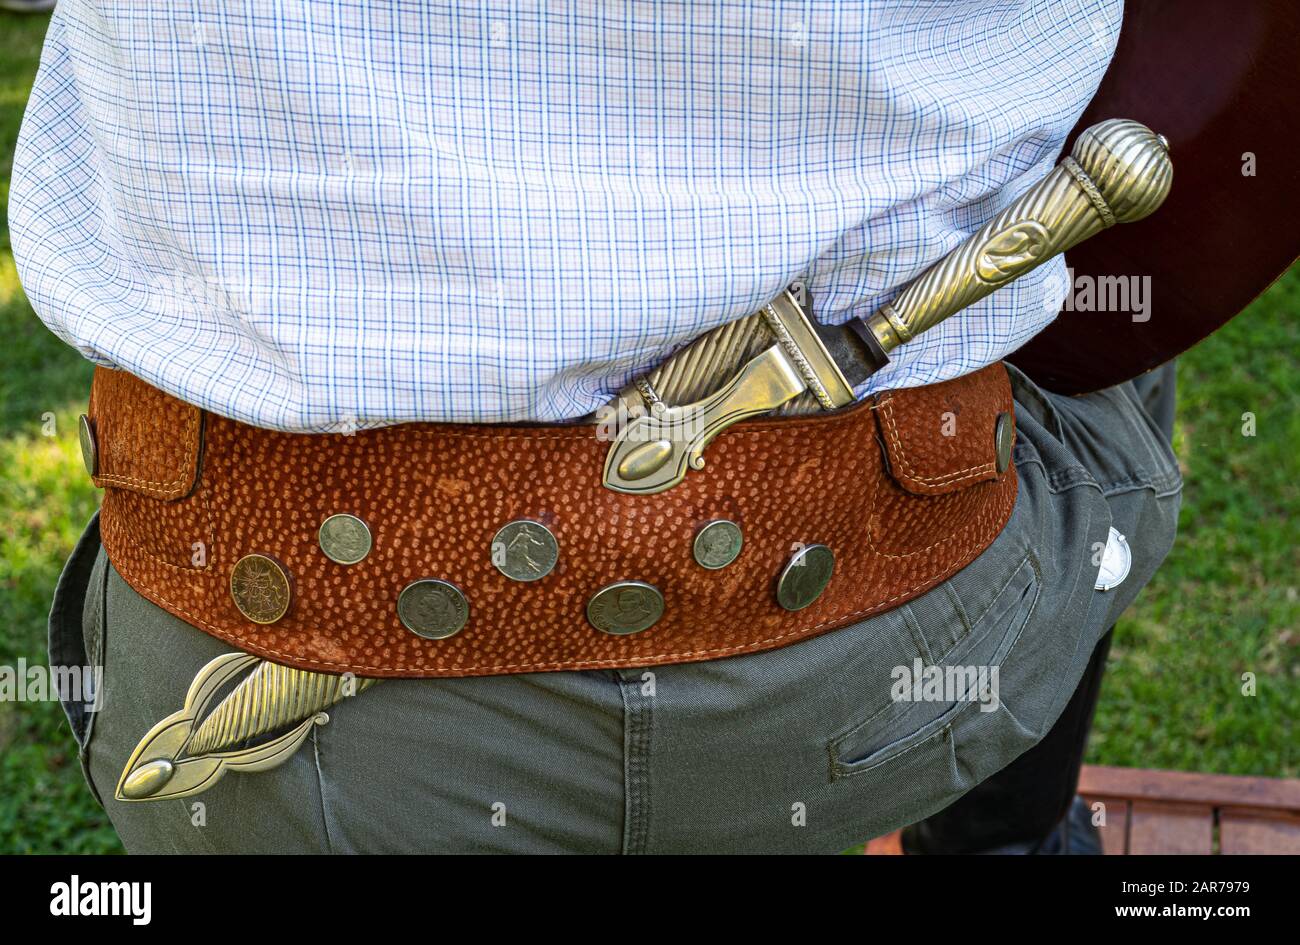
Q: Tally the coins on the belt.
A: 9